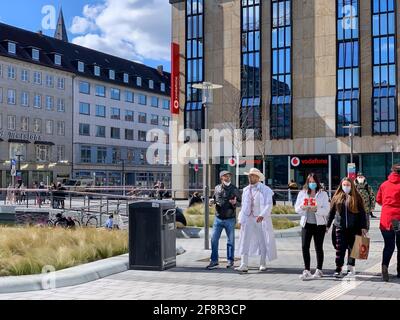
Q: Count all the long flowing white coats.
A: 1